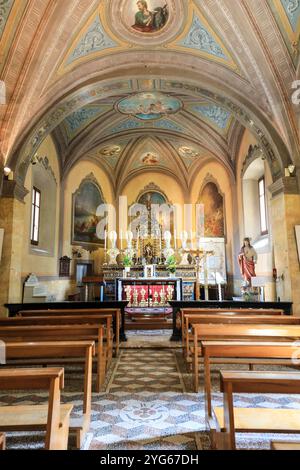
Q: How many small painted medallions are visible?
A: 3